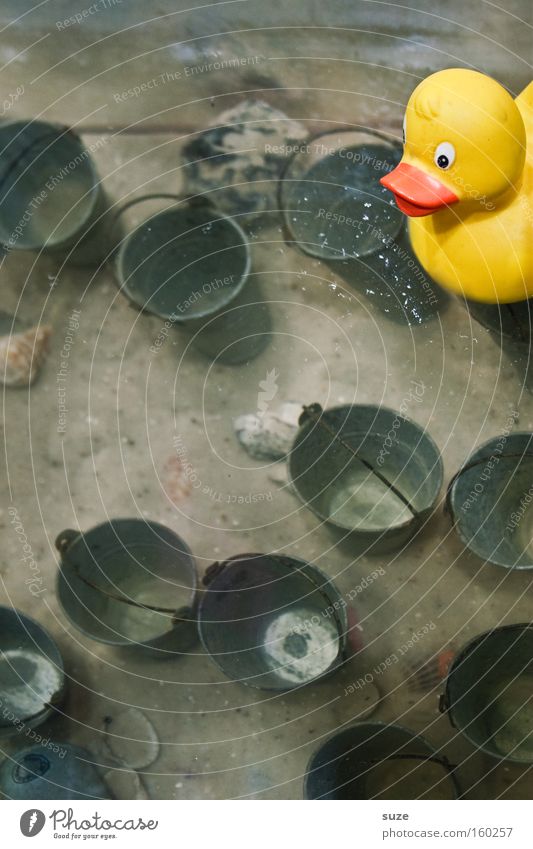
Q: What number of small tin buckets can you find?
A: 11